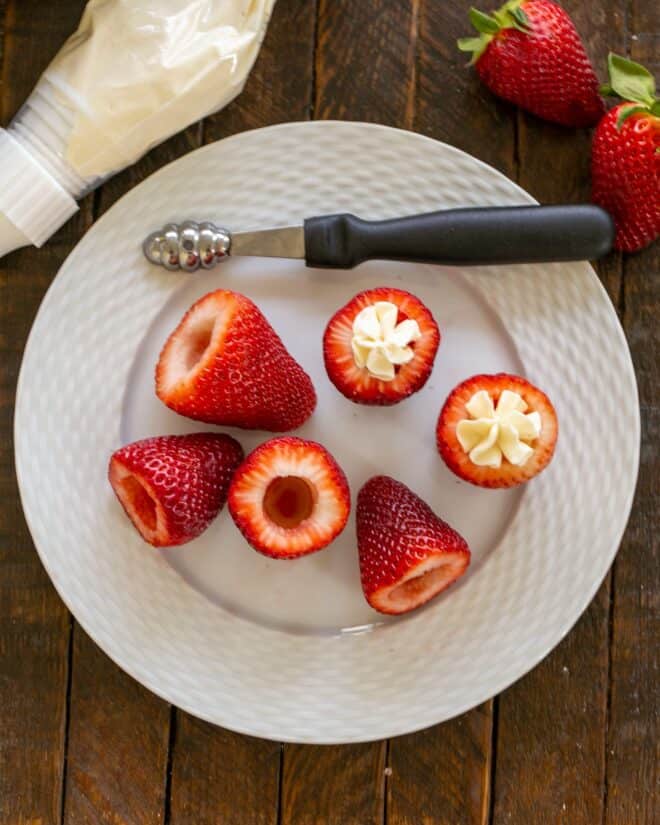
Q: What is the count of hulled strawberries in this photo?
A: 6